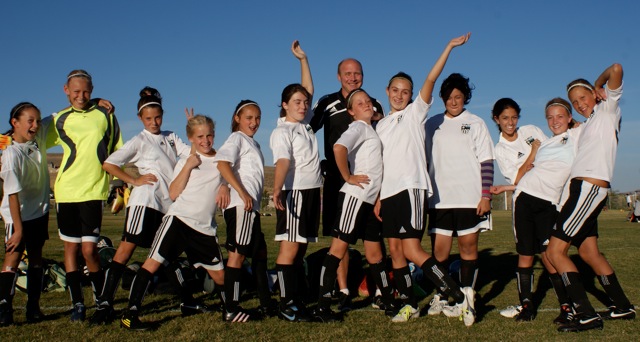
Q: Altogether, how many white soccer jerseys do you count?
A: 11